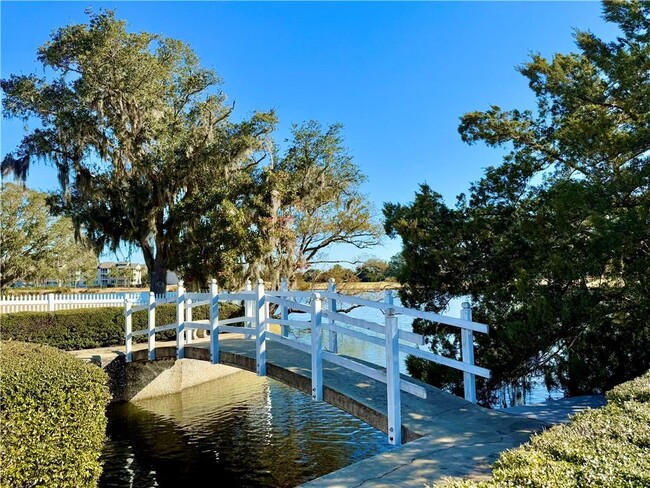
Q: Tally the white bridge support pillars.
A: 13